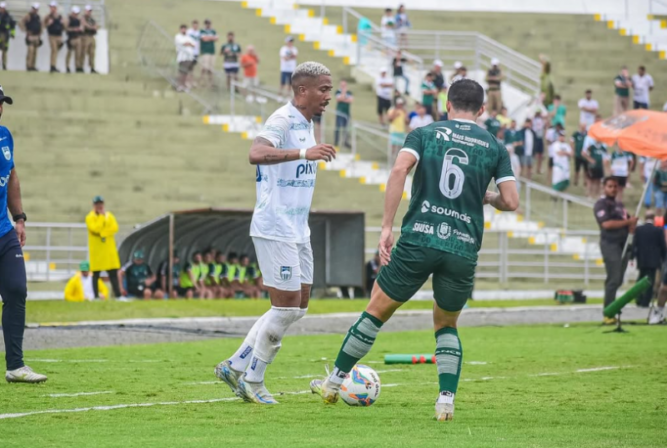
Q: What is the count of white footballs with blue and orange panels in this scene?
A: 1